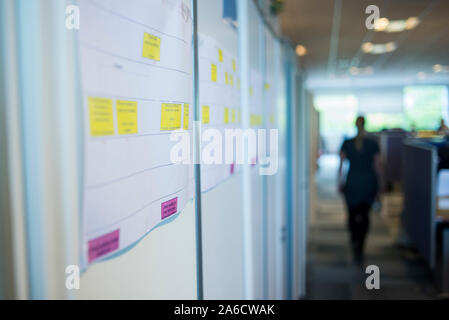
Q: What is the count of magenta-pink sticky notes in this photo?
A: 4